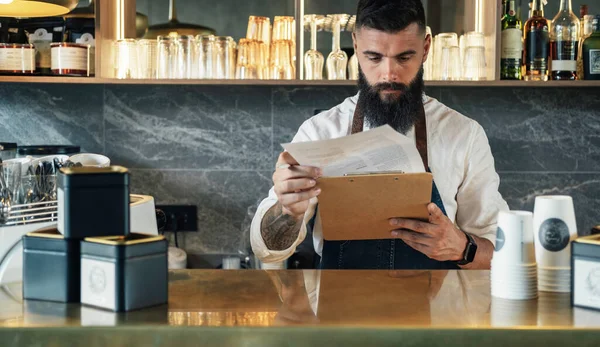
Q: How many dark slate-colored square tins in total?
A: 4